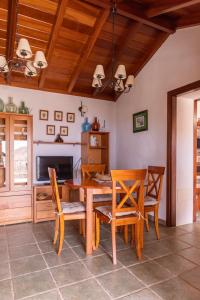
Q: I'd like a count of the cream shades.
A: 9